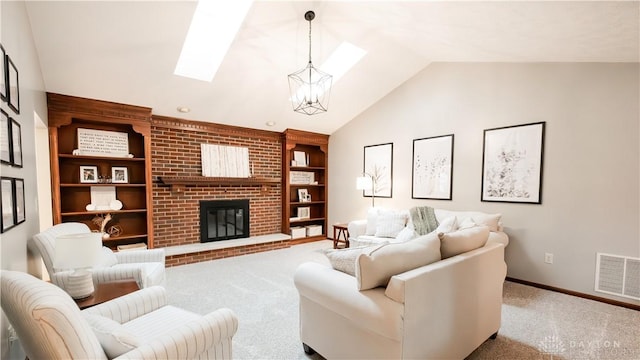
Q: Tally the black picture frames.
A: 9